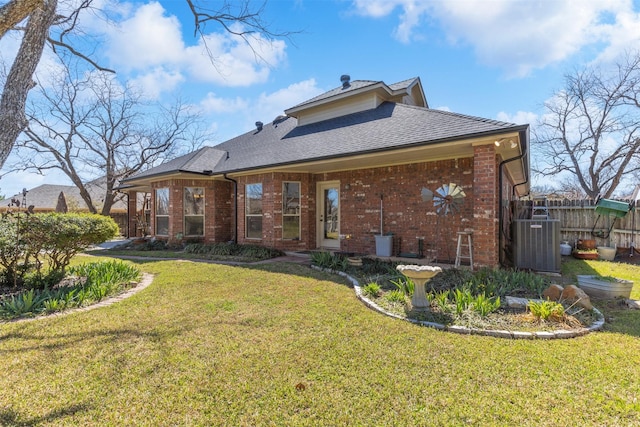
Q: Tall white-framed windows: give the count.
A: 4